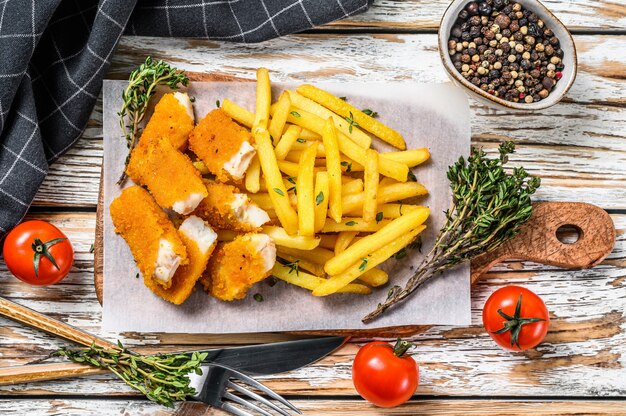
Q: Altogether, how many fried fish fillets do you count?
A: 7